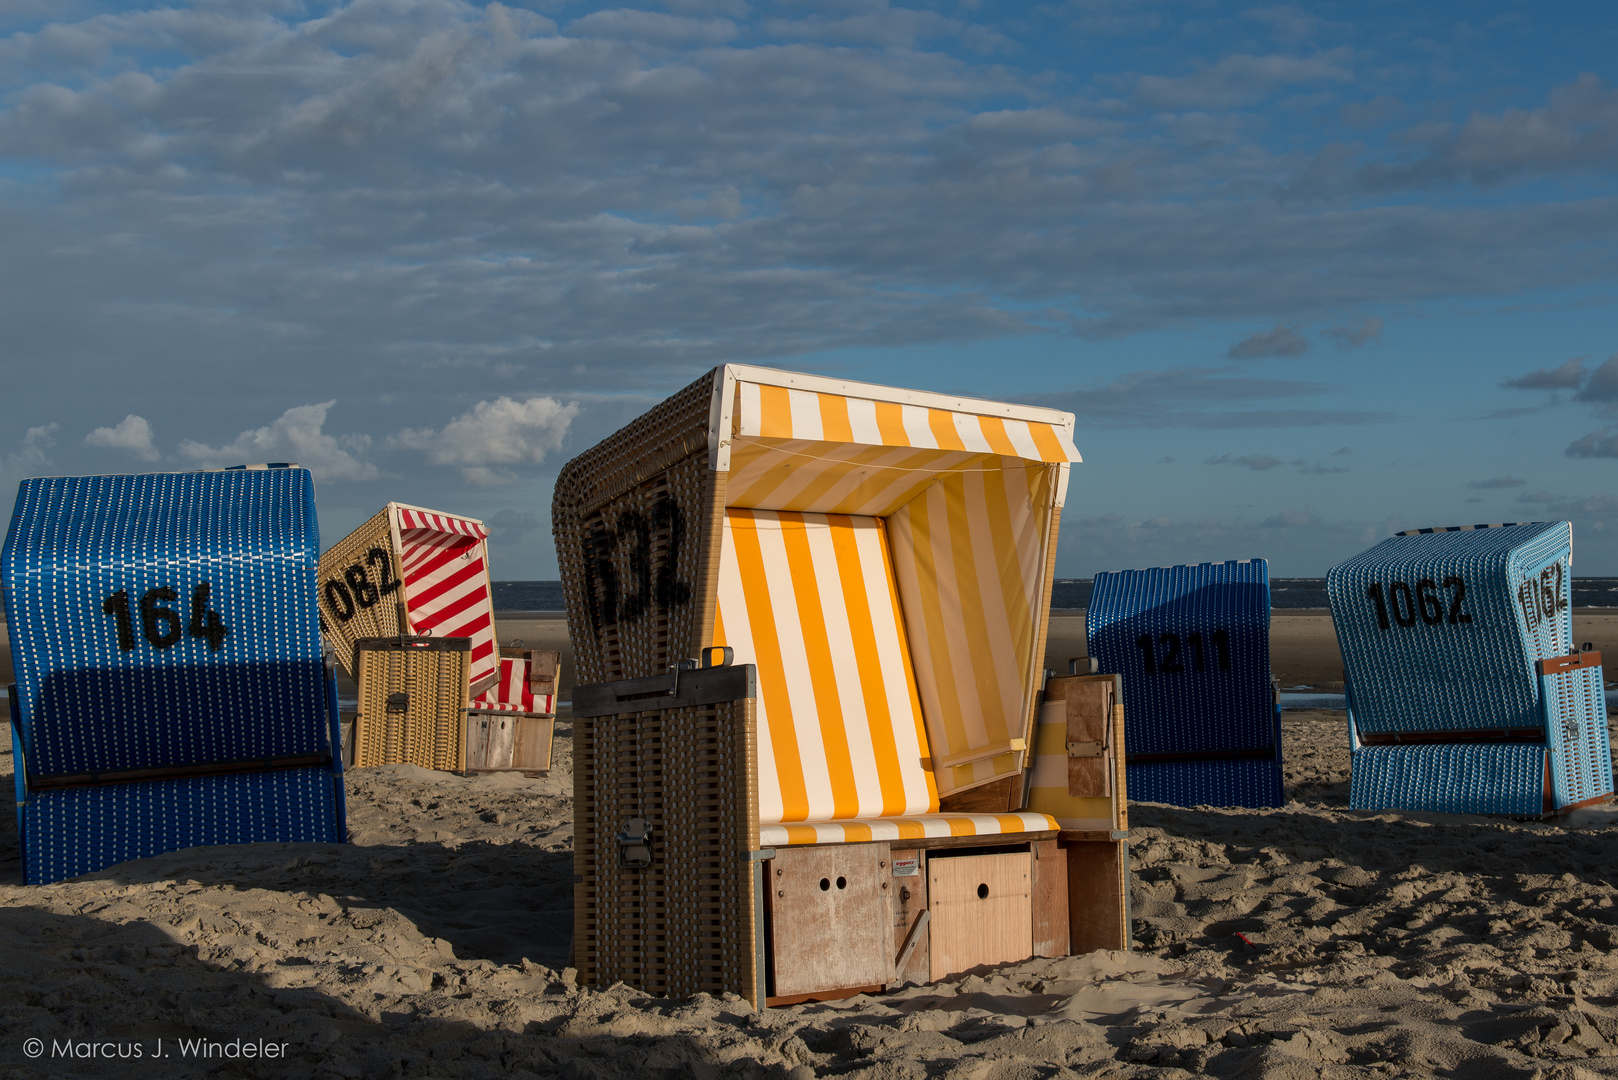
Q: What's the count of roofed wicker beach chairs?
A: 5